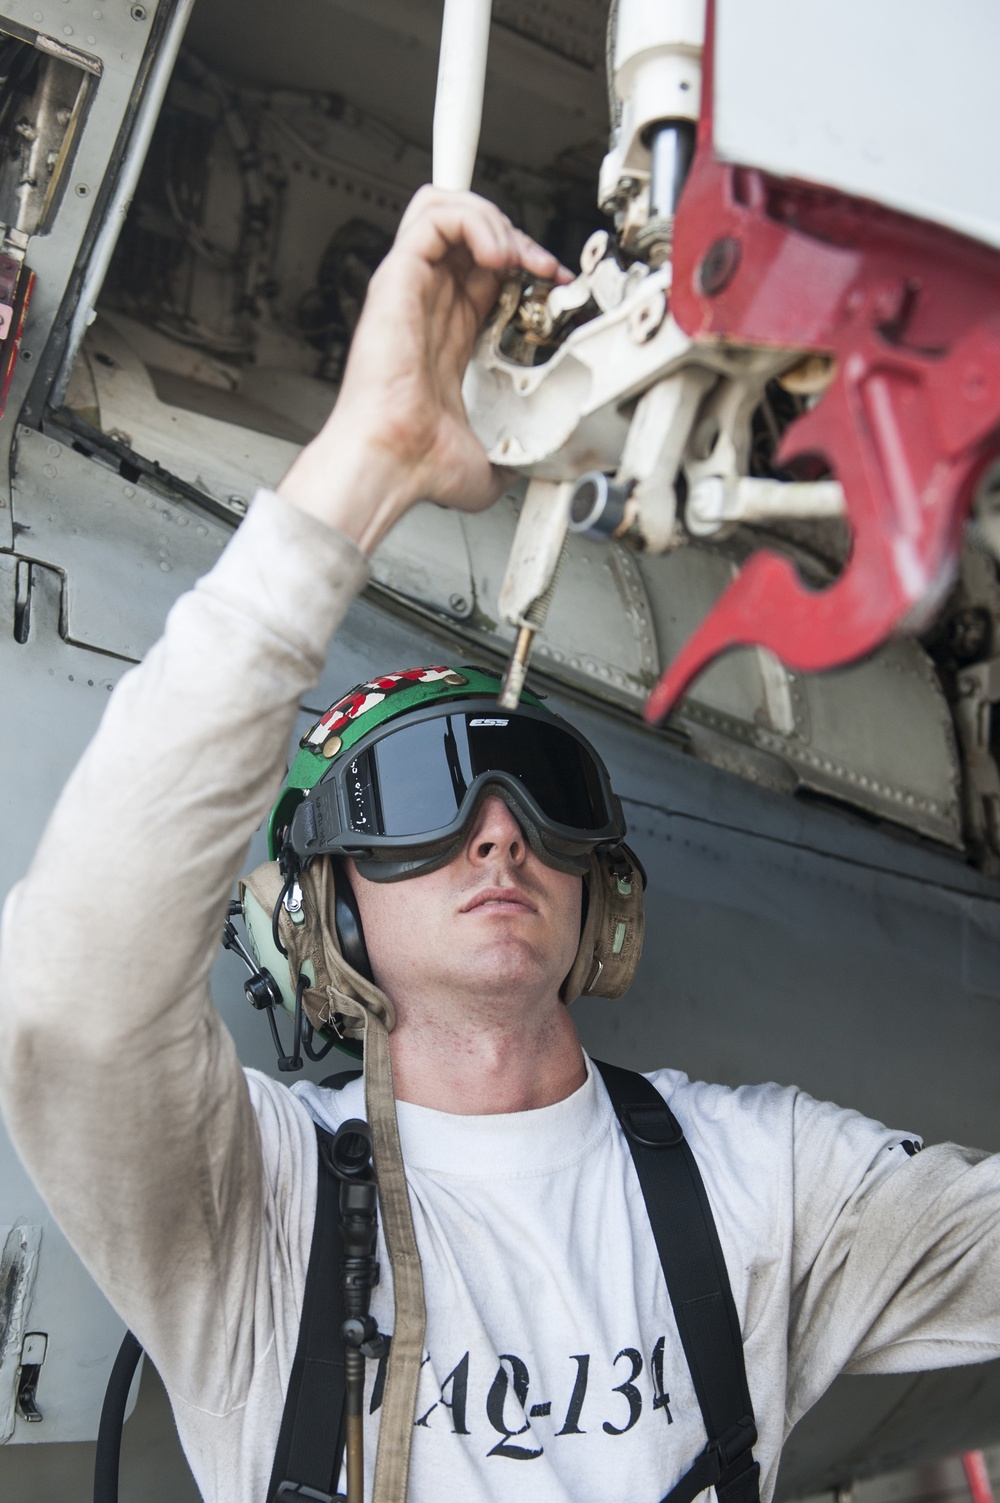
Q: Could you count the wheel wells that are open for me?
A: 1